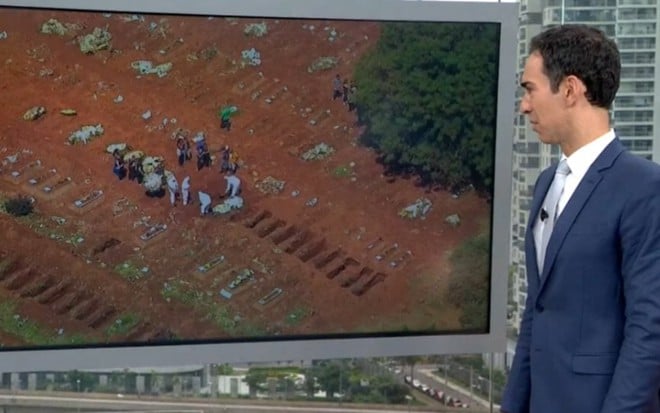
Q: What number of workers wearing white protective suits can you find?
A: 4